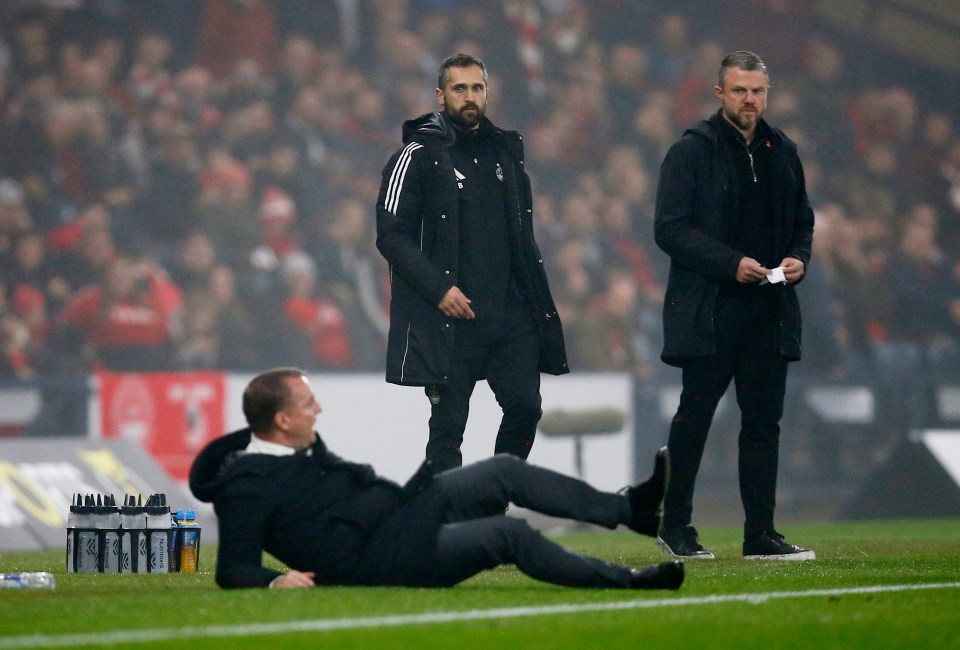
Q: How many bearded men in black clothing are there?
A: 2